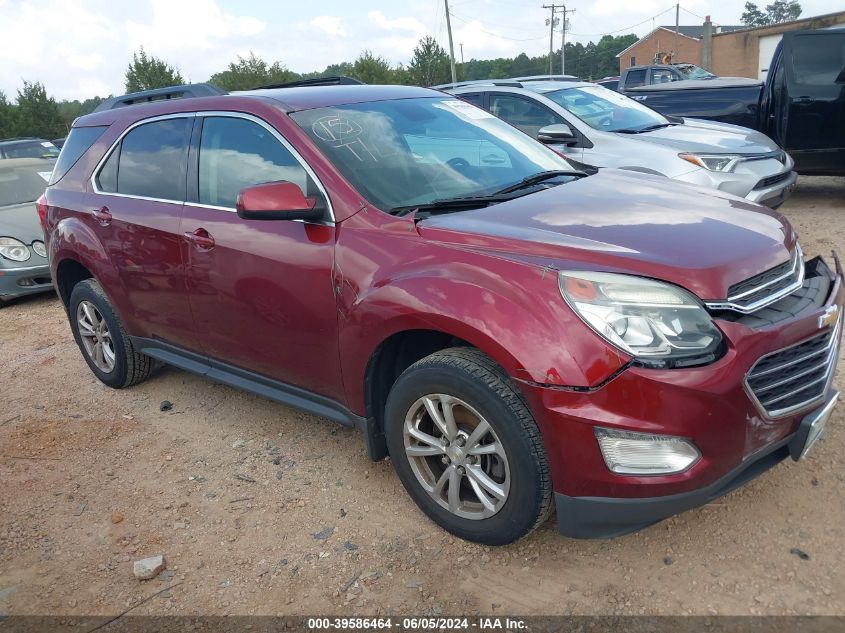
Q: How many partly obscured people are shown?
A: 0